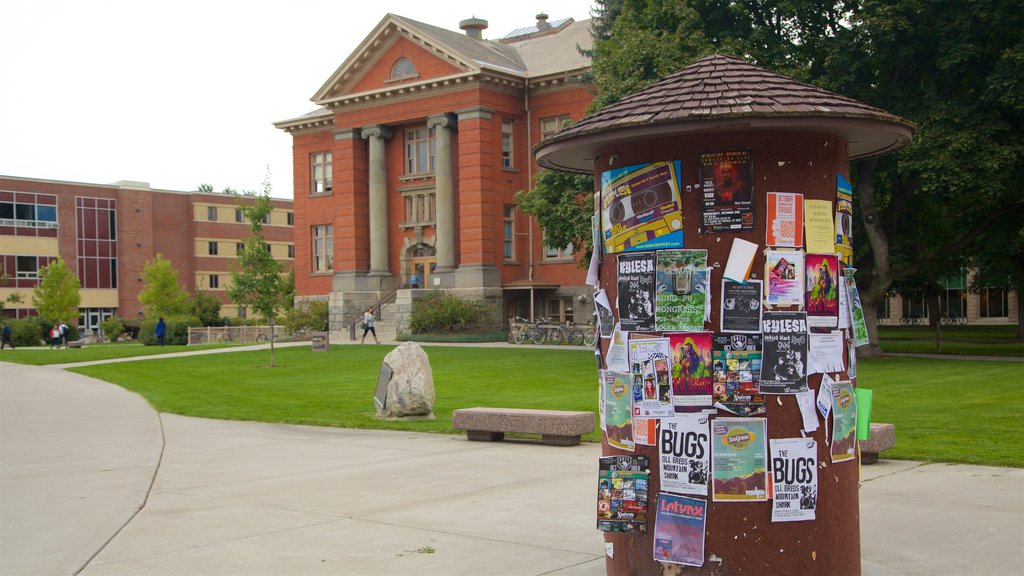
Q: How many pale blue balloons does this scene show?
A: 0